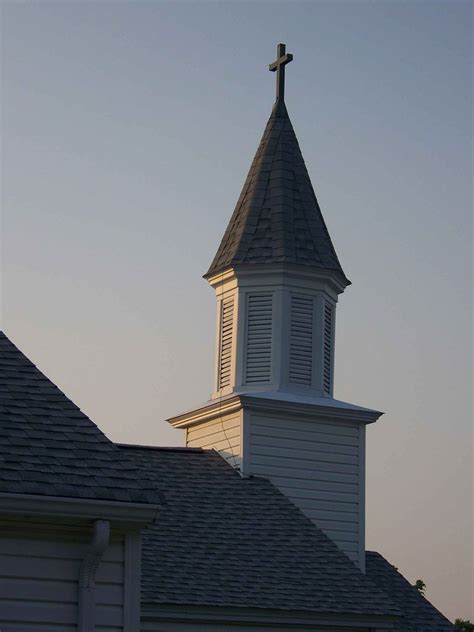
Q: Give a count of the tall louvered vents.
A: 4